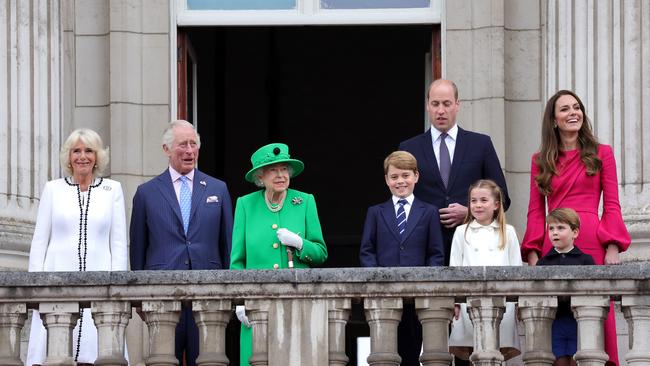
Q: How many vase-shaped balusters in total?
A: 13